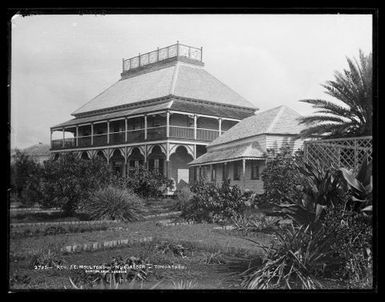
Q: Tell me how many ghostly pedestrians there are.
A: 0